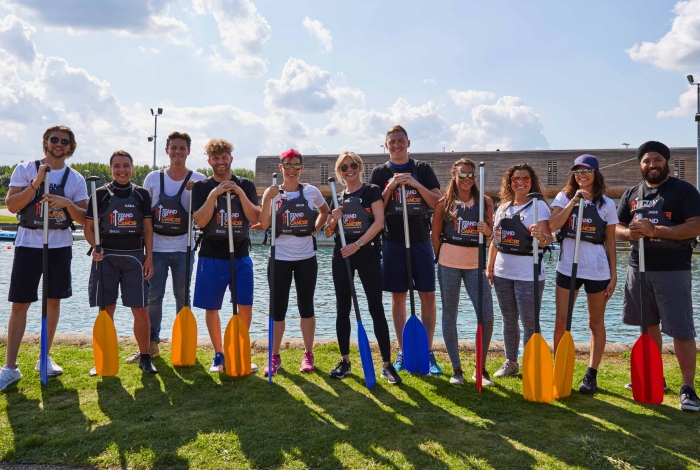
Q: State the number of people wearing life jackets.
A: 11